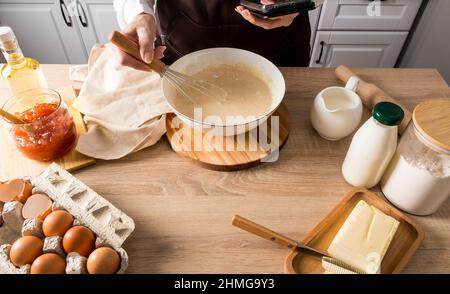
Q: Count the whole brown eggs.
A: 5